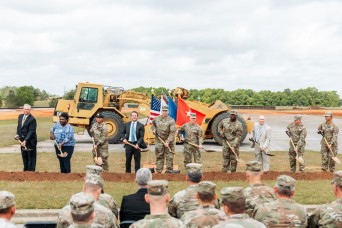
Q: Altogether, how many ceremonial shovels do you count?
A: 10